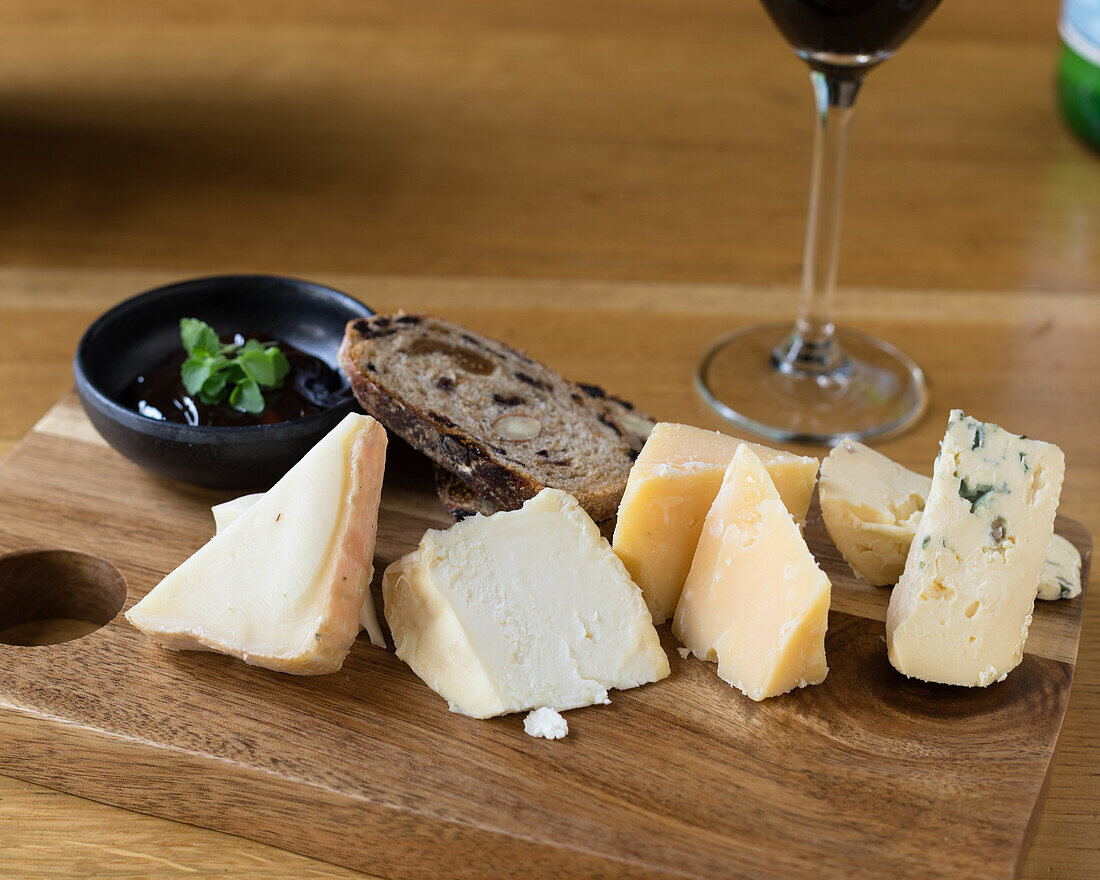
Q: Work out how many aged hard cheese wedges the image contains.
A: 2